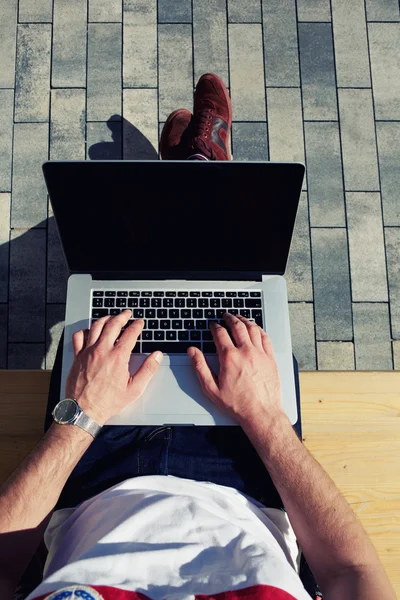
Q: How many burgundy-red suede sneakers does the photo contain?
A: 2